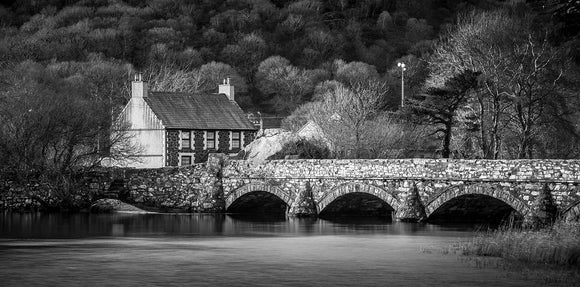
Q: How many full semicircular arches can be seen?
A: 3